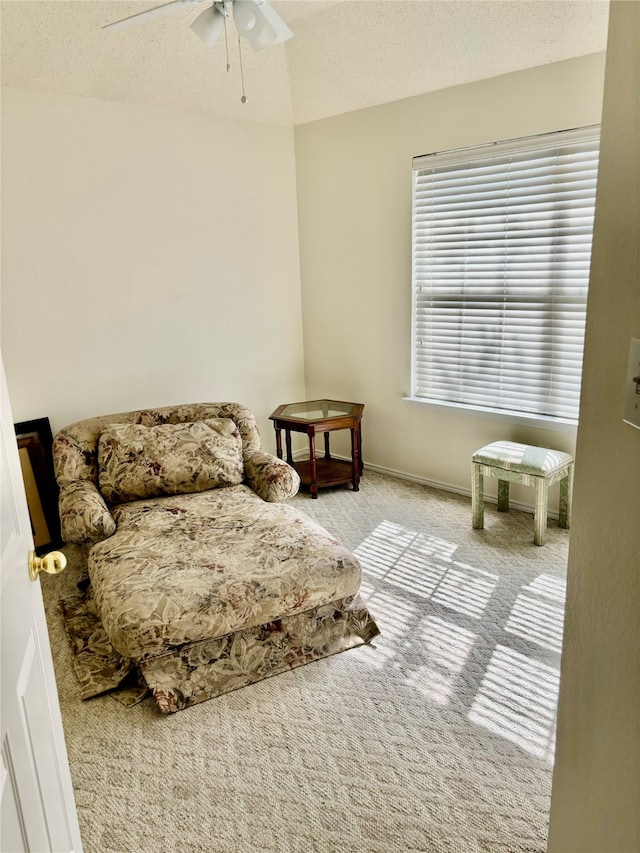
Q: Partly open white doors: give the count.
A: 1